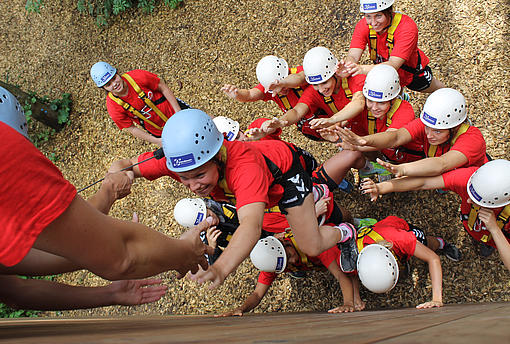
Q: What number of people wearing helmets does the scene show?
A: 13